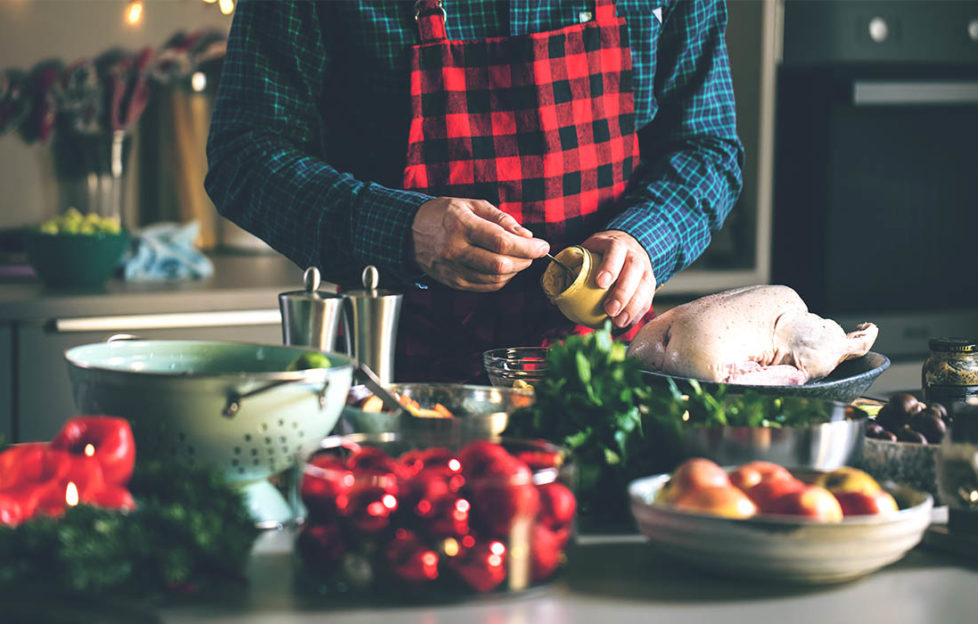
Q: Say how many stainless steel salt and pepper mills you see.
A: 2